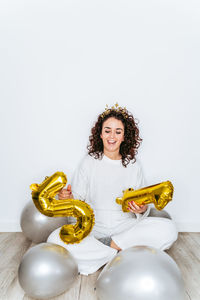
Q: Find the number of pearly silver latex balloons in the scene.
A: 4